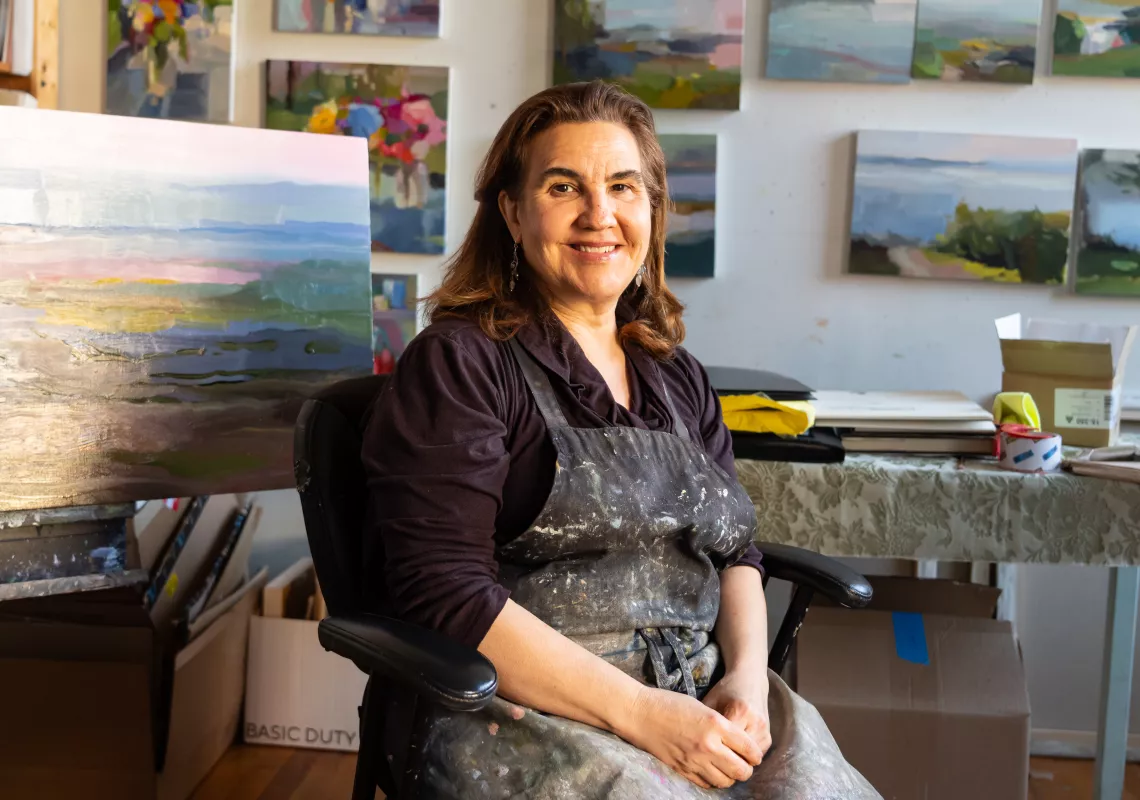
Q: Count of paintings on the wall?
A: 11